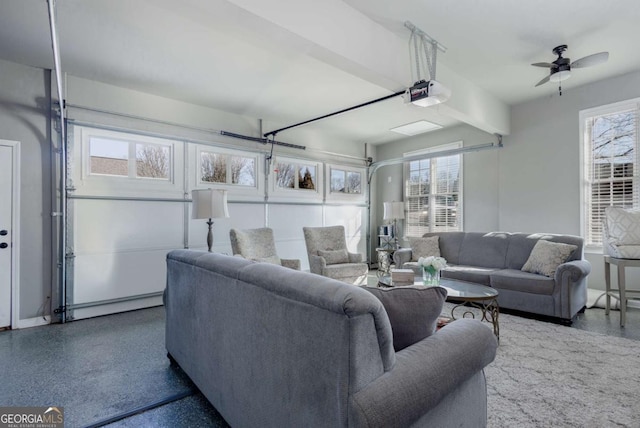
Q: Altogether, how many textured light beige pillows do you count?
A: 2